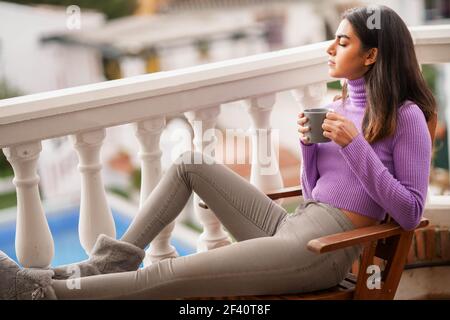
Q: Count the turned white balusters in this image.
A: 6